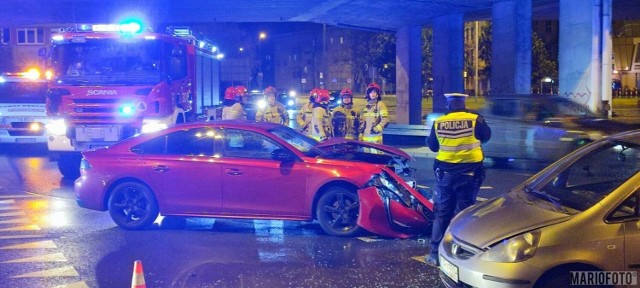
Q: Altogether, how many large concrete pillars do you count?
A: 4